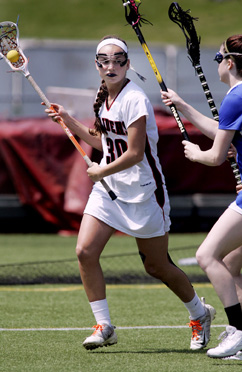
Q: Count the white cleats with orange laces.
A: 2